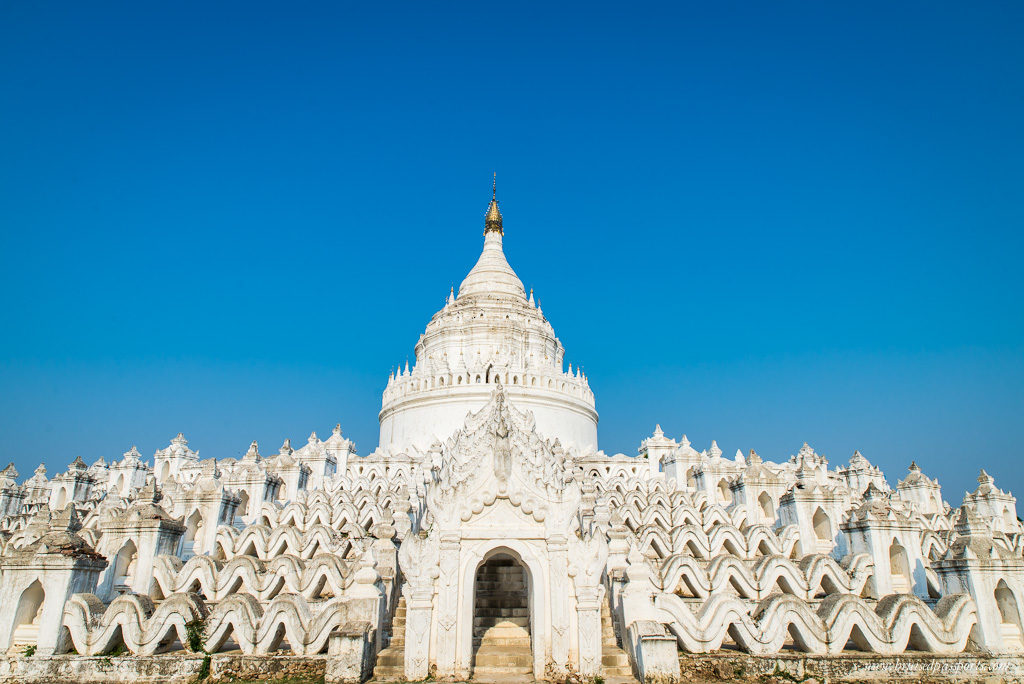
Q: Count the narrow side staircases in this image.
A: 2